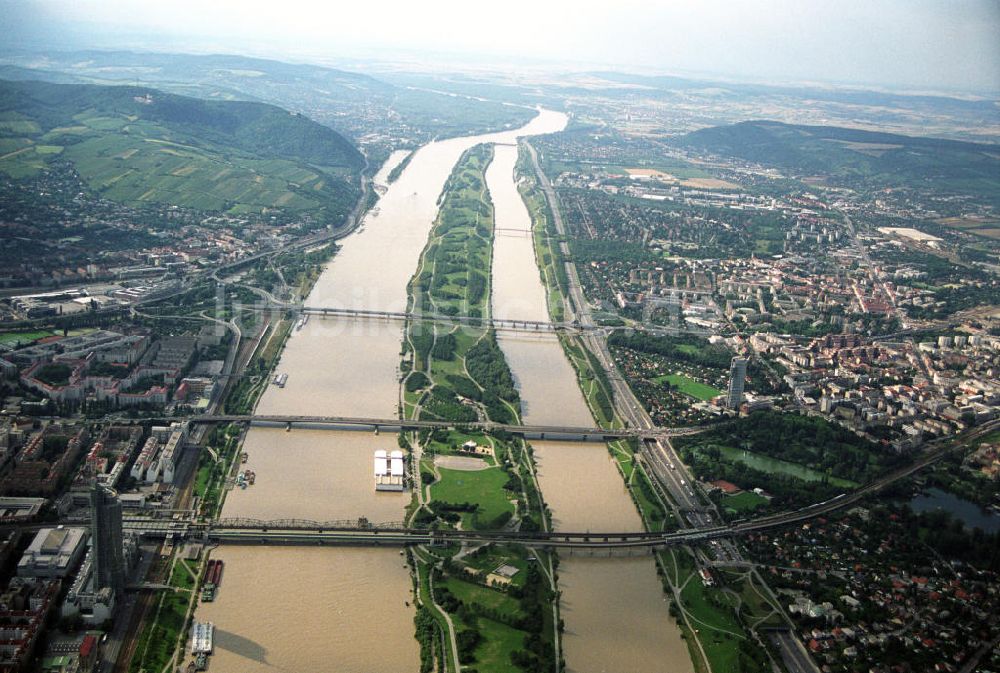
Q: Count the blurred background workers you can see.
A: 0